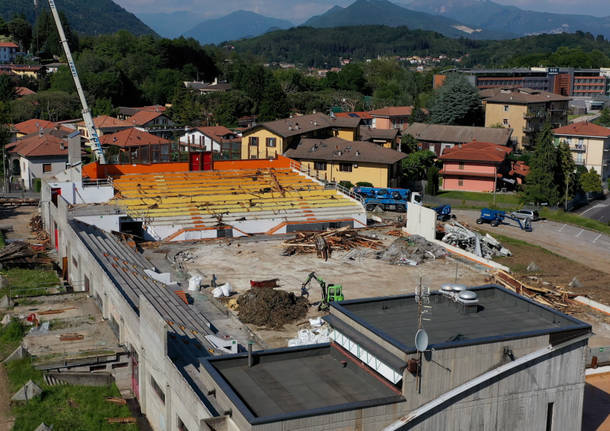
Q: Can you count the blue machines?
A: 3